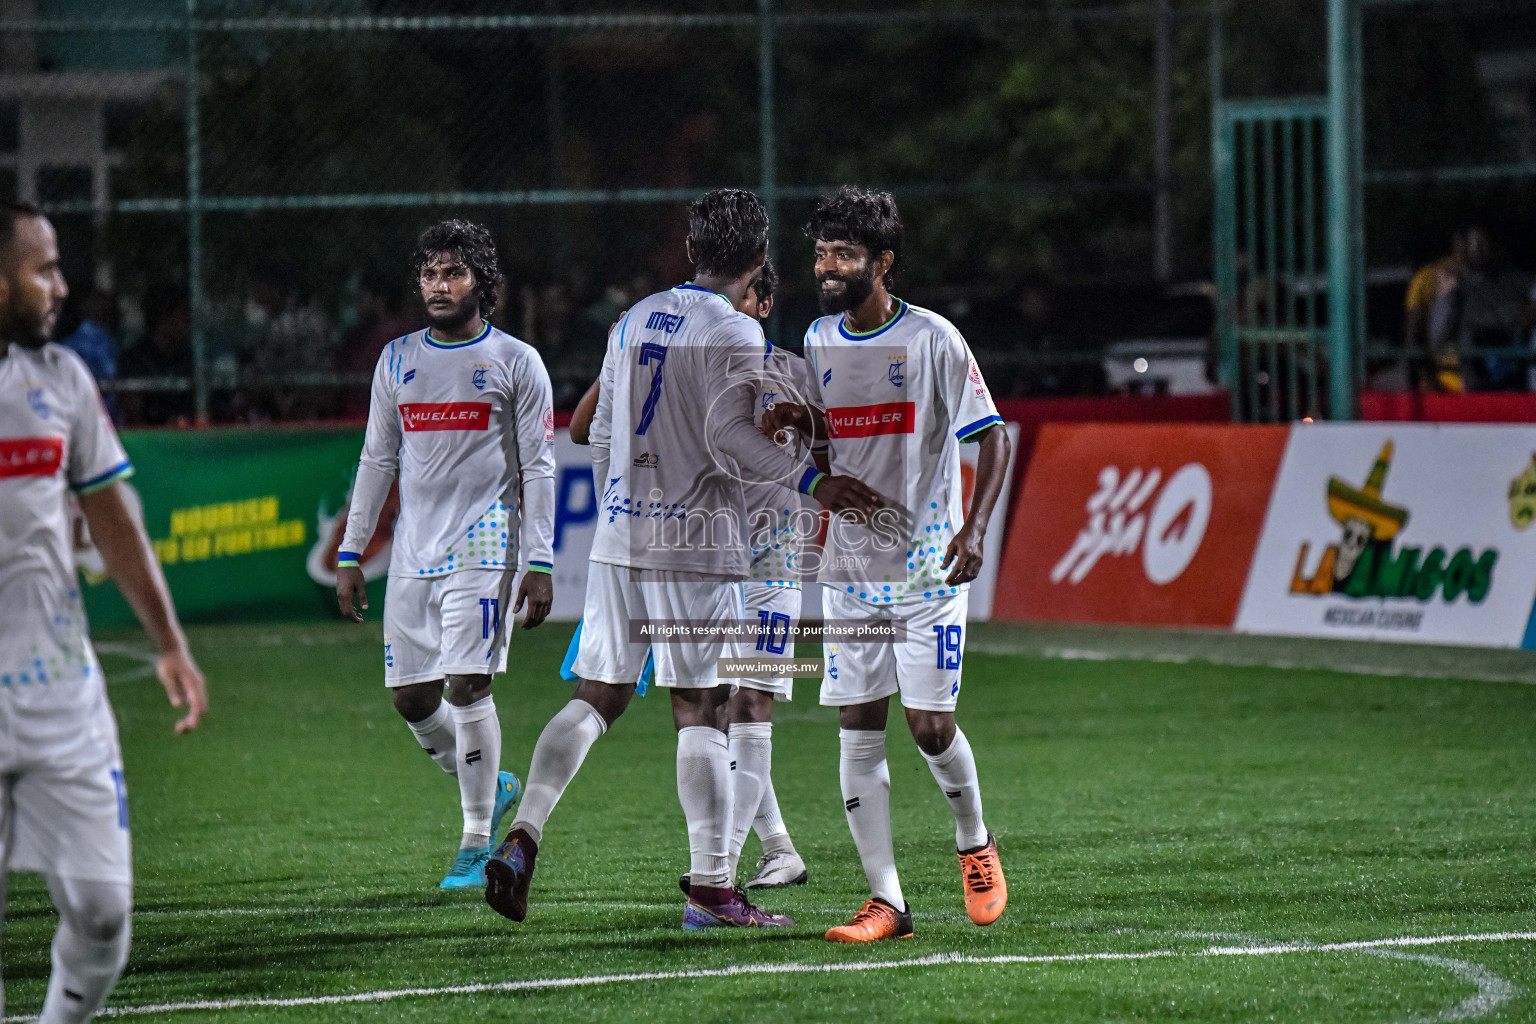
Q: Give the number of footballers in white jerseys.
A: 5